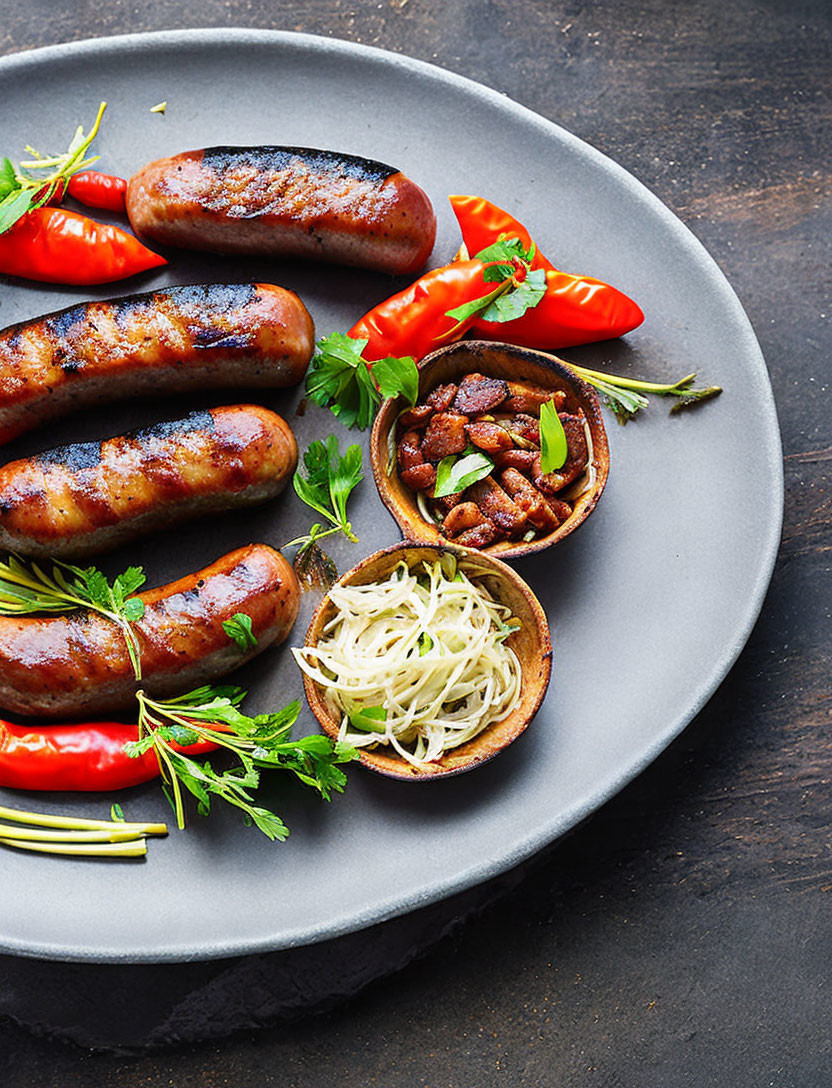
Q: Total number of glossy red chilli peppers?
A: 6